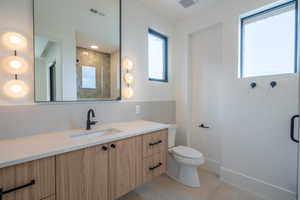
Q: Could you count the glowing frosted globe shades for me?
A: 6